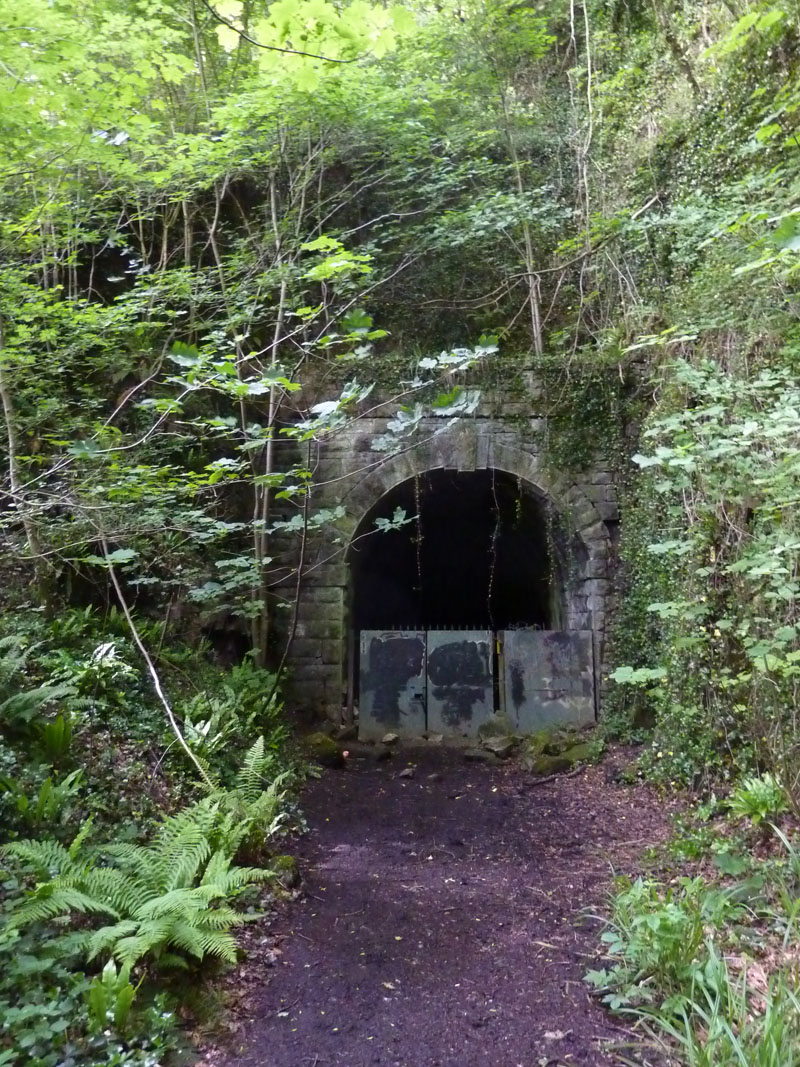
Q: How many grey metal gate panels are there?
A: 3